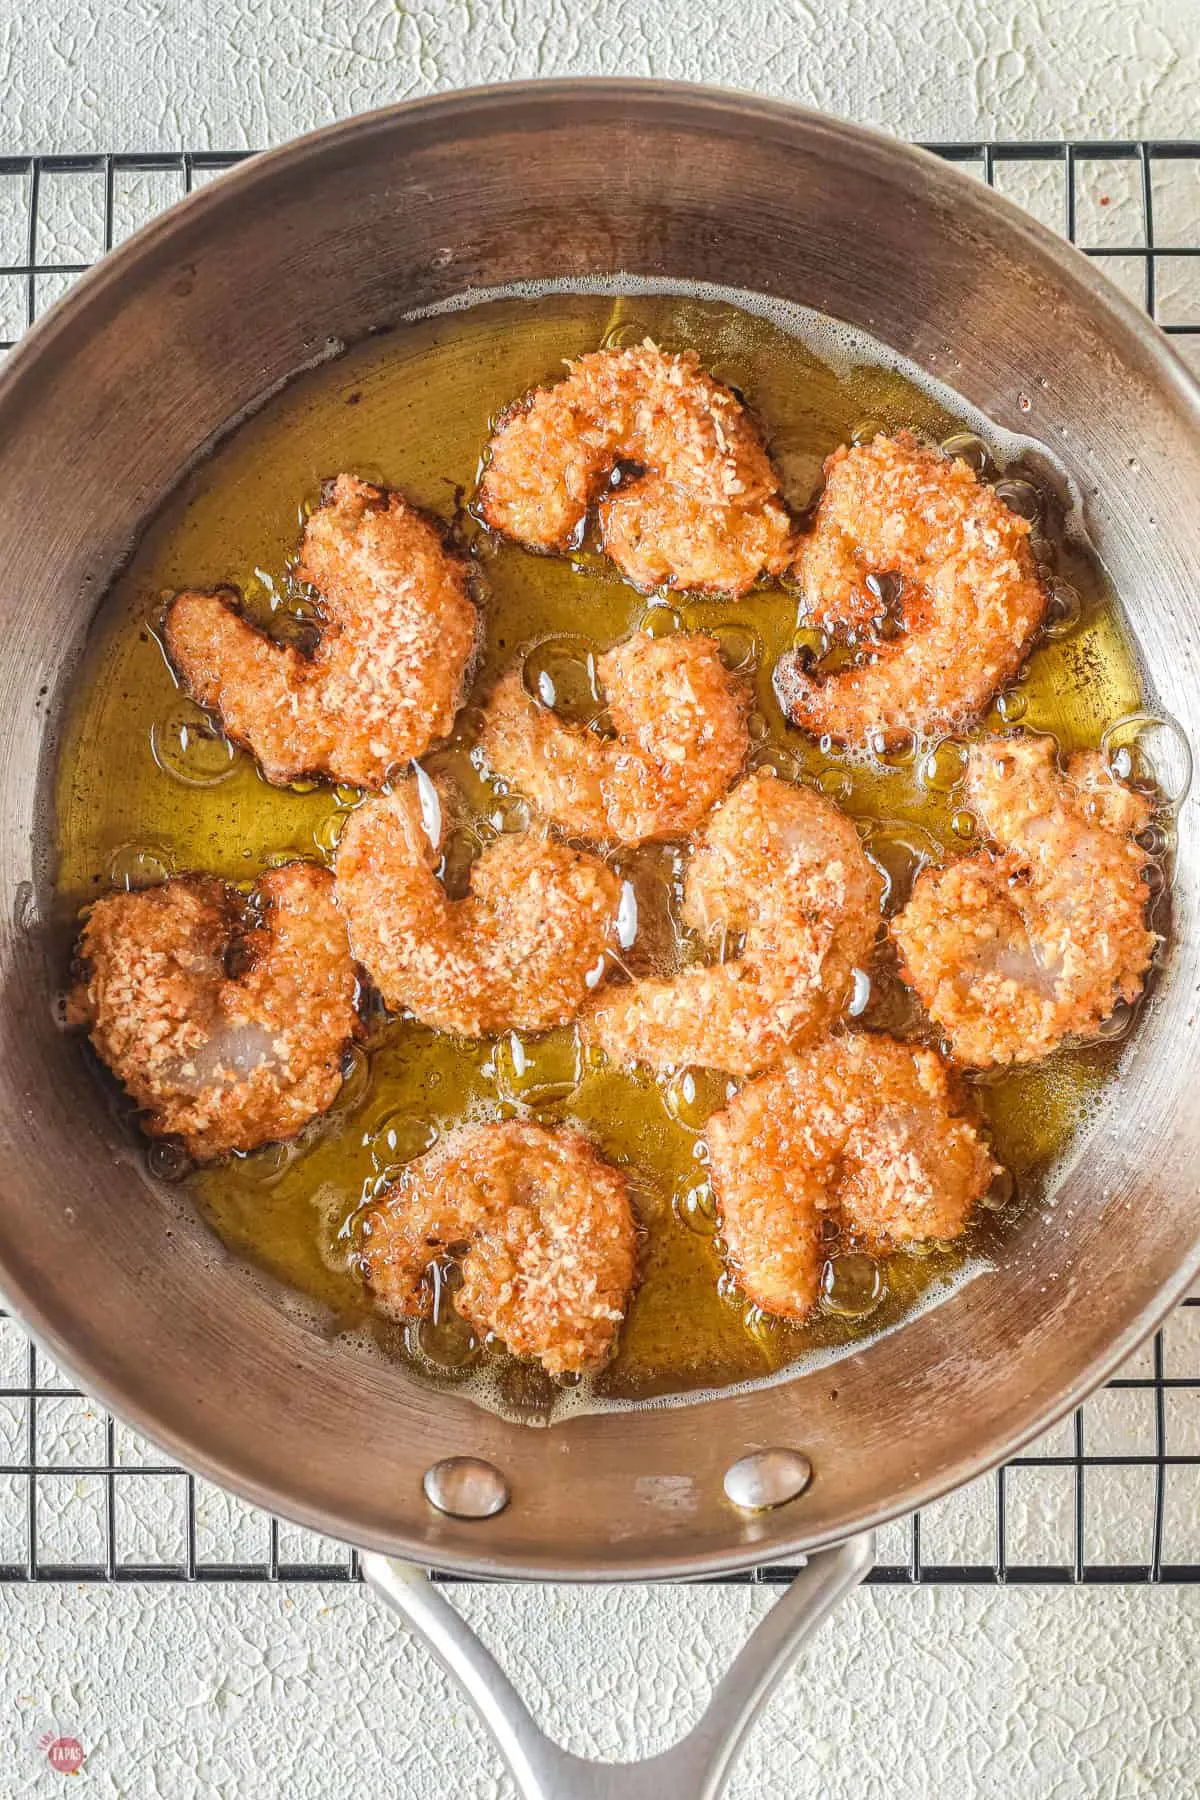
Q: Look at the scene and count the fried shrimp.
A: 10